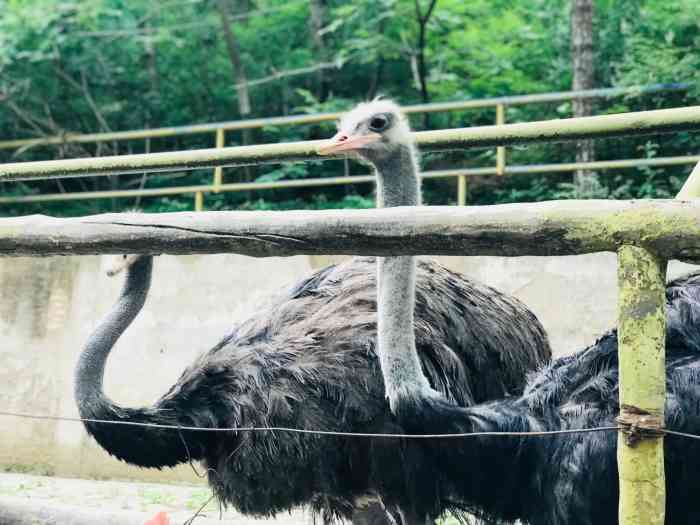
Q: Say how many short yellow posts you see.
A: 4